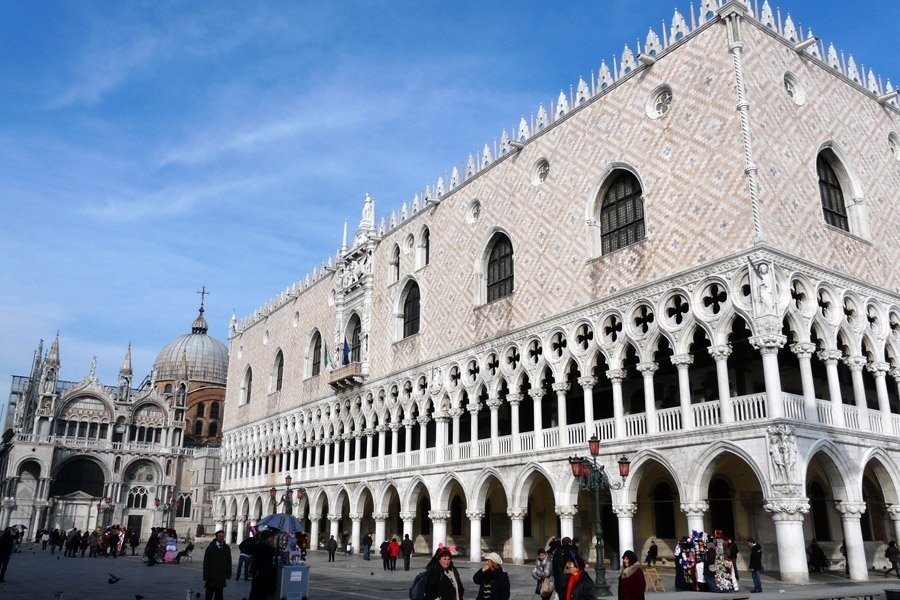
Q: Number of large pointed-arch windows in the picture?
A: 8